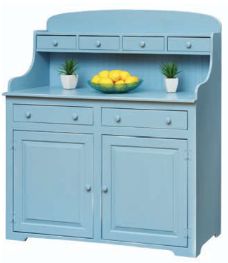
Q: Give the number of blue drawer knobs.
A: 8